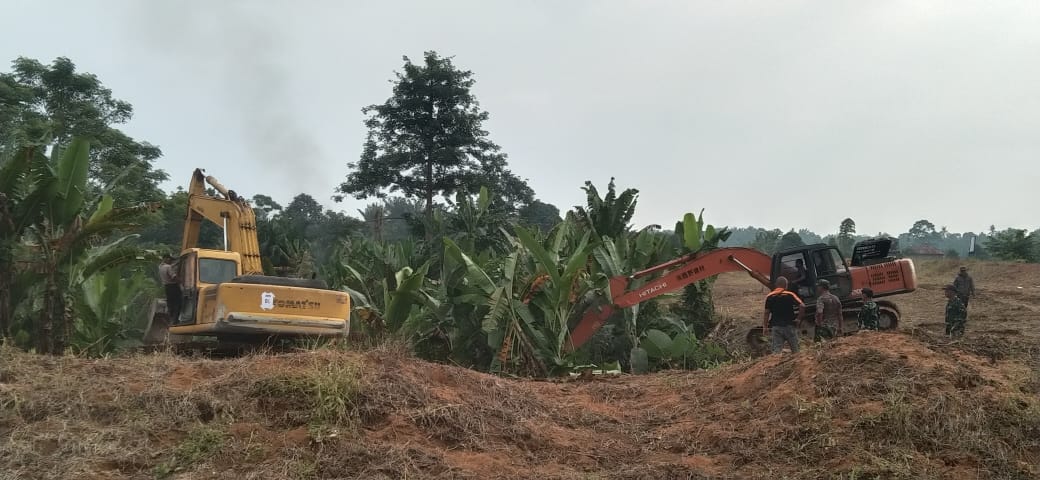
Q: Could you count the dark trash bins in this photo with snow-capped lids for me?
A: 0